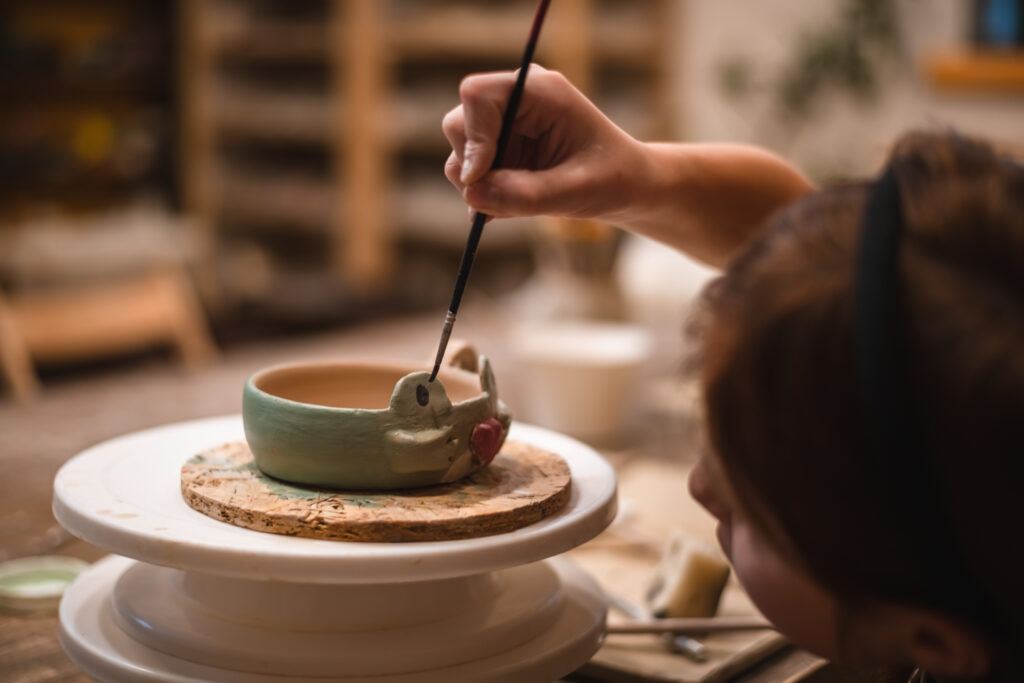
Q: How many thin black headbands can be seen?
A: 1